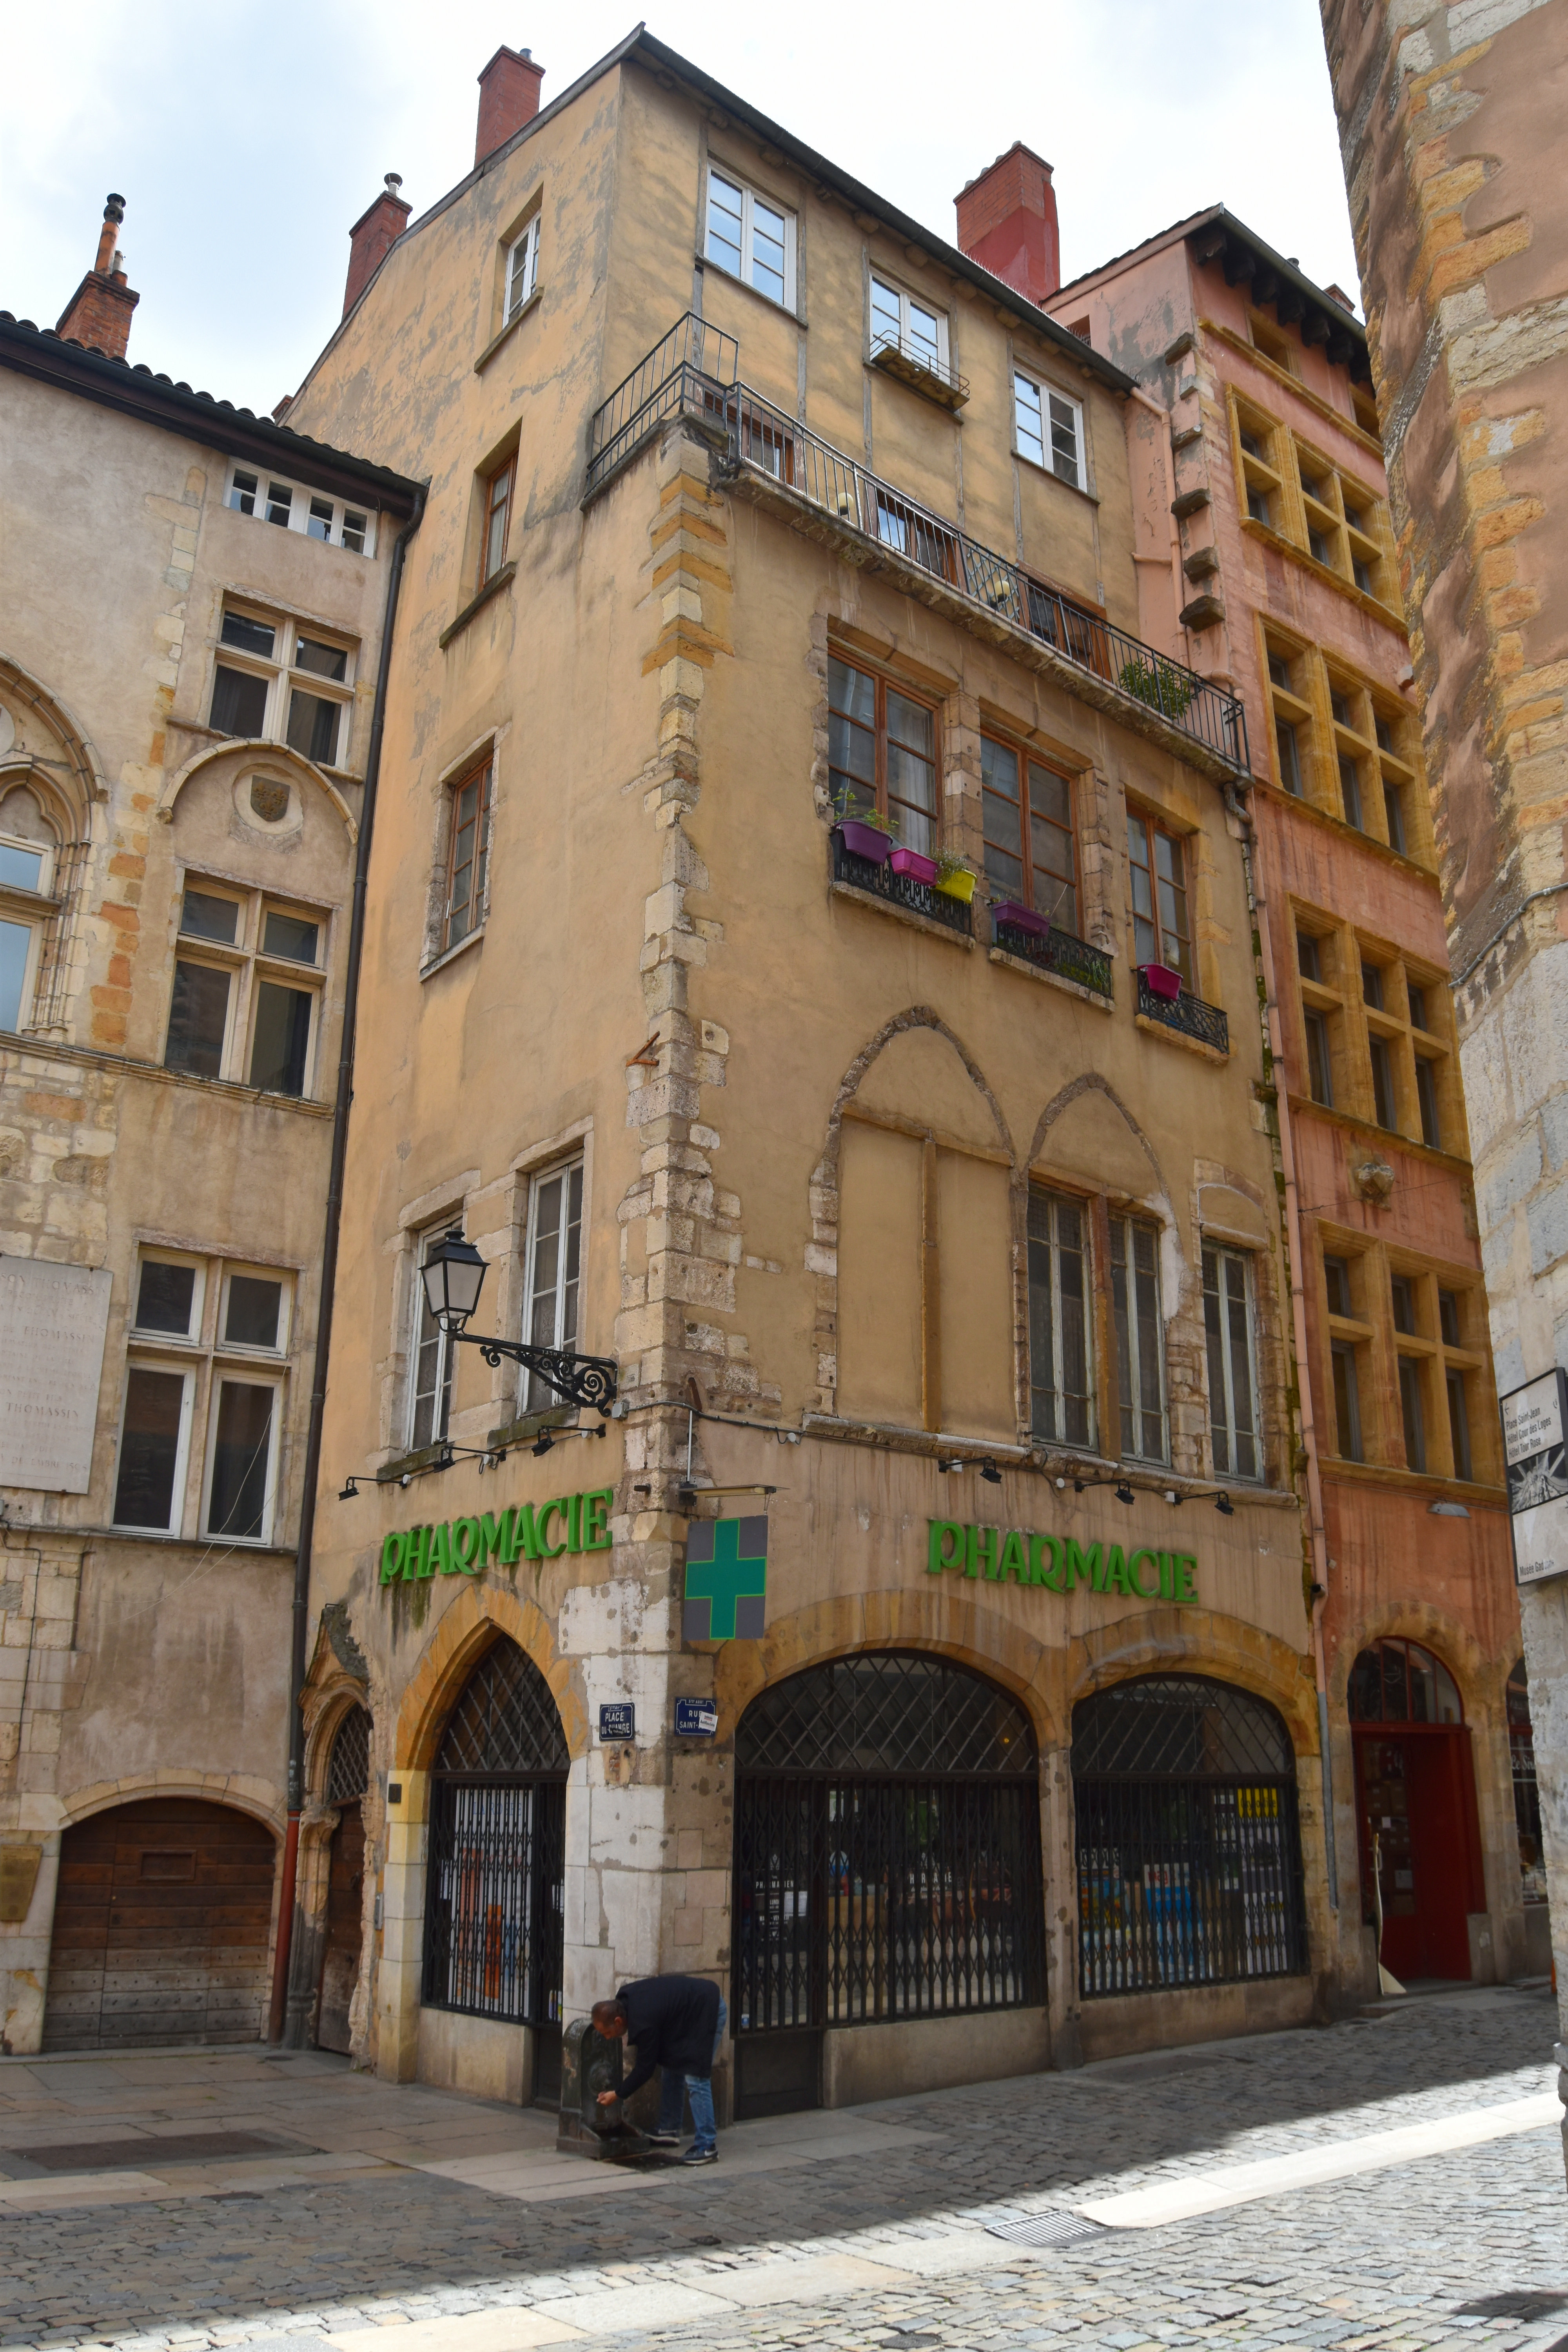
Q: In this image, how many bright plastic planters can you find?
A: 5